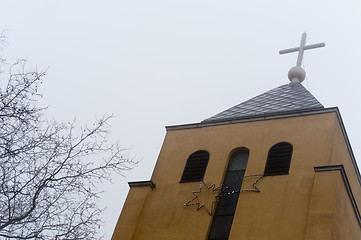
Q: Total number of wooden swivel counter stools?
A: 0